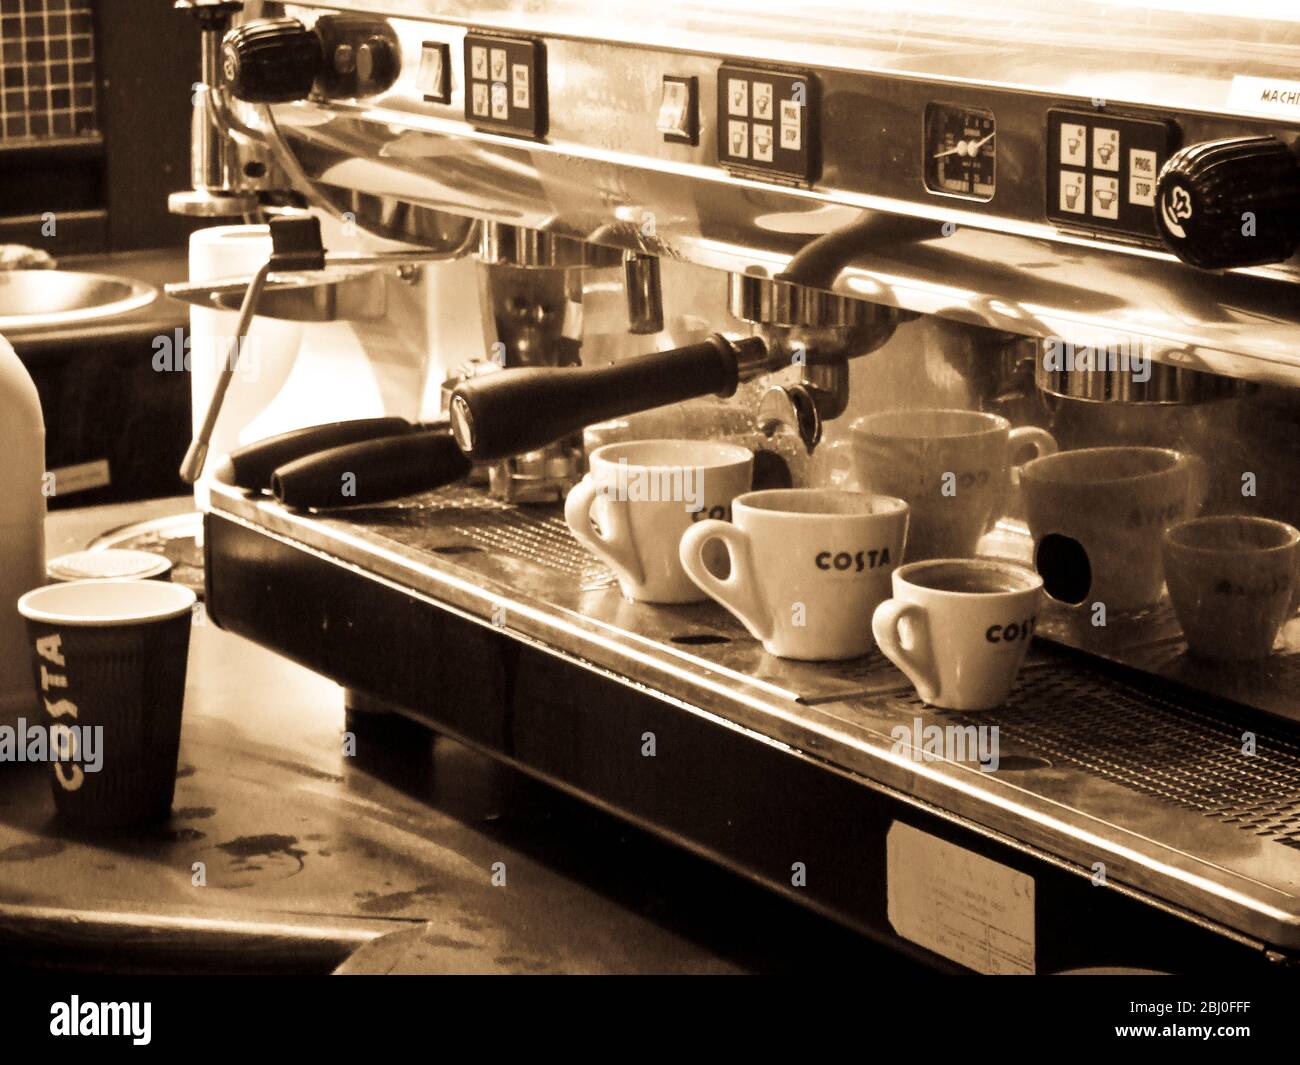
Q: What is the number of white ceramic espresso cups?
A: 3